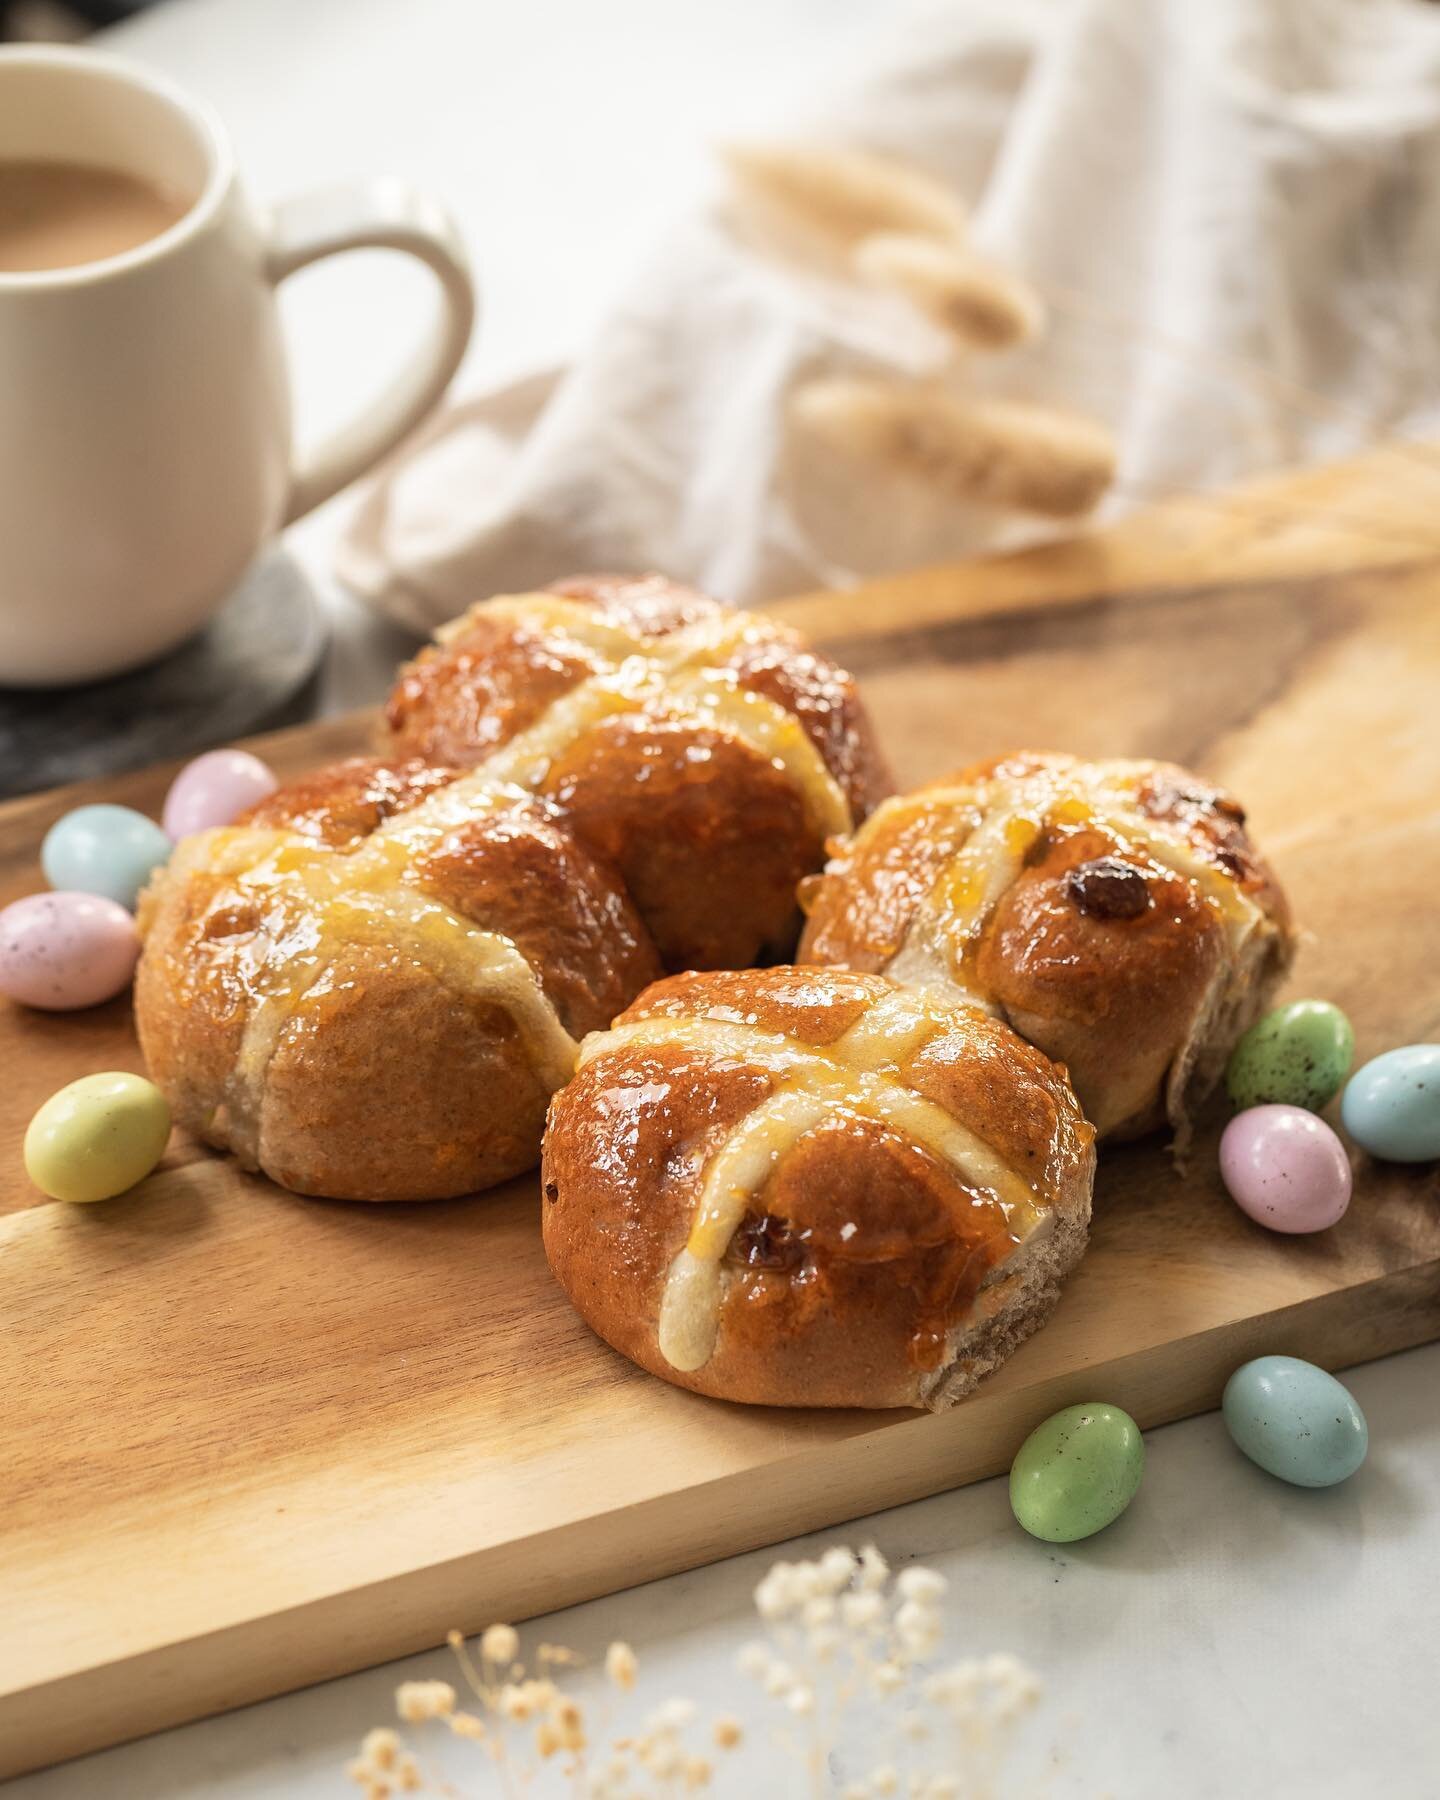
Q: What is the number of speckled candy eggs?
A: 9